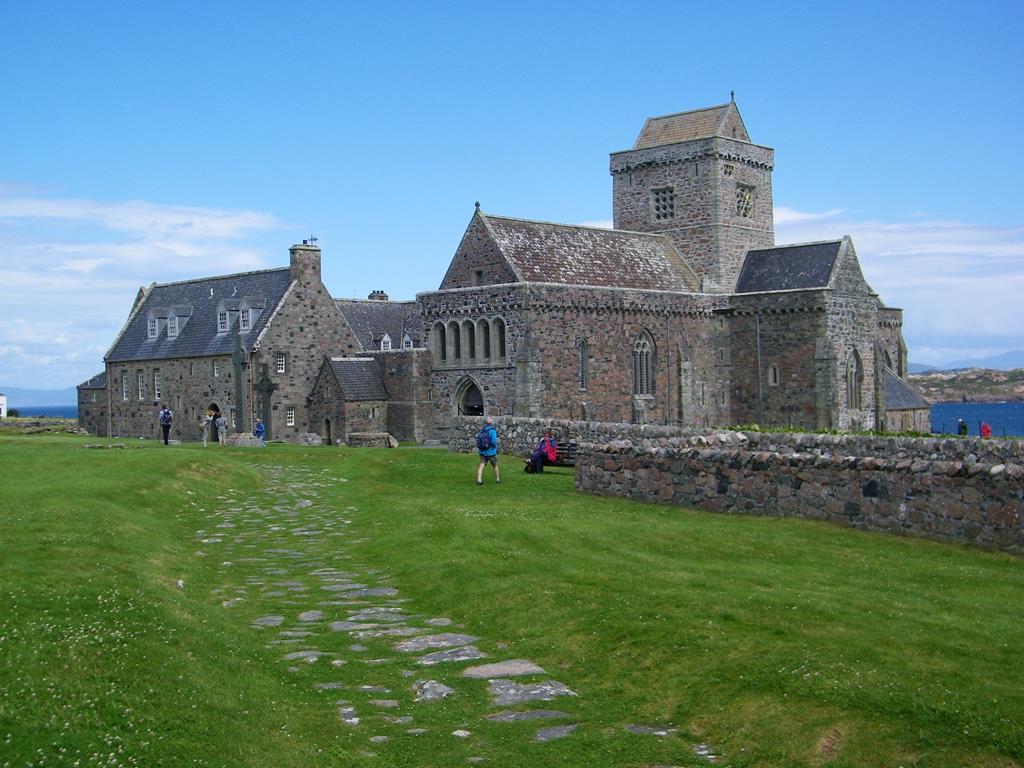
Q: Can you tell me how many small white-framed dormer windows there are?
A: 6